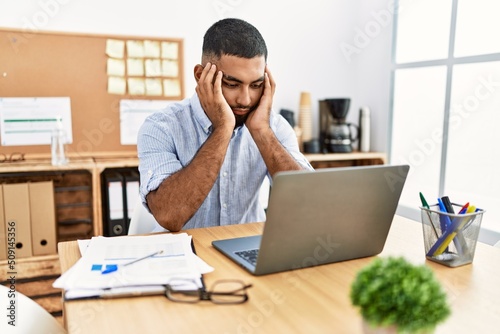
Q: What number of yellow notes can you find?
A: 12